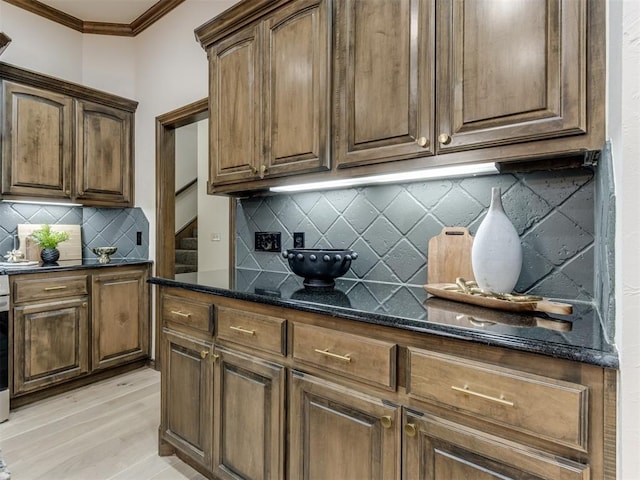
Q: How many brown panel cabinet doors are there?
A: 12